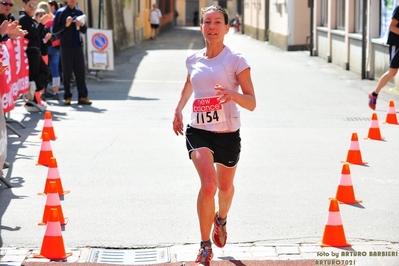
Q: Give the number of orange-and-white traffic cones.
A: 10